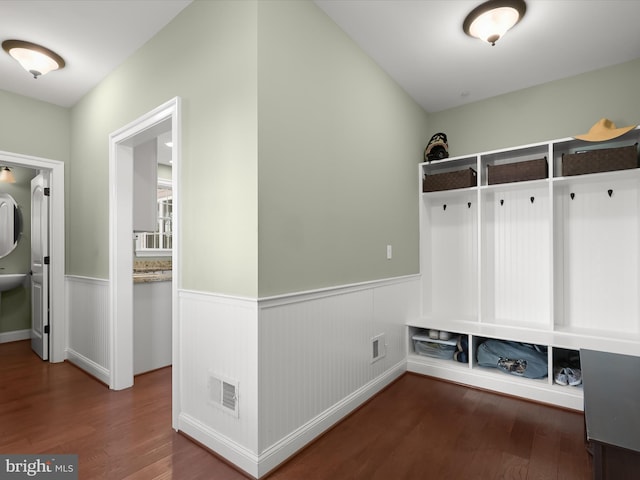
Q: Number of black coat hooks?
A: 6